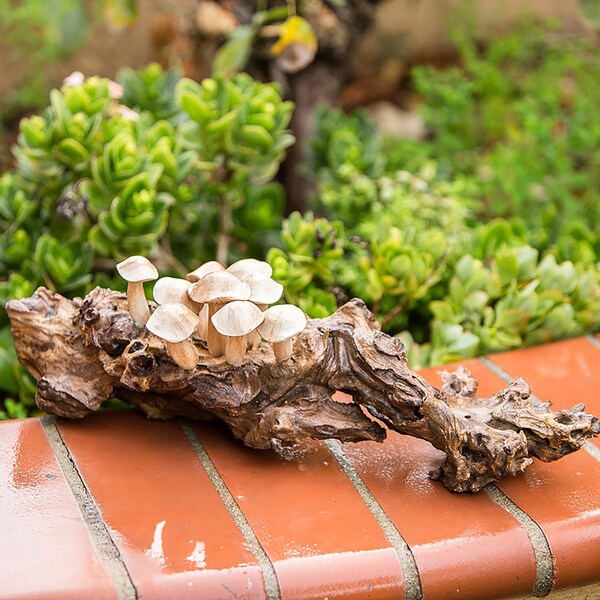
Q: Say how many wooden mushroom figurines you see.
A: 9